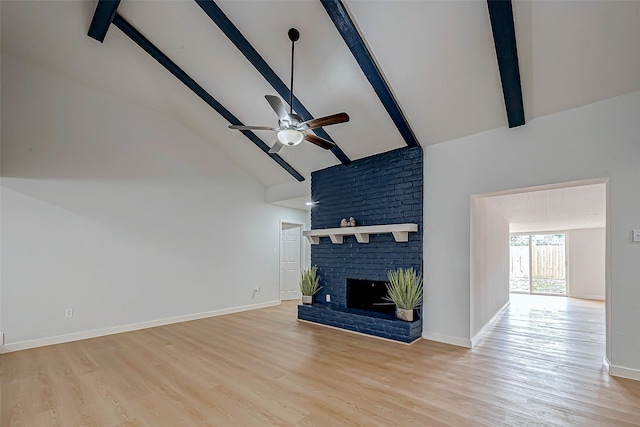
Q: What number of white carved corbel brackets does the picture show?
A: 4